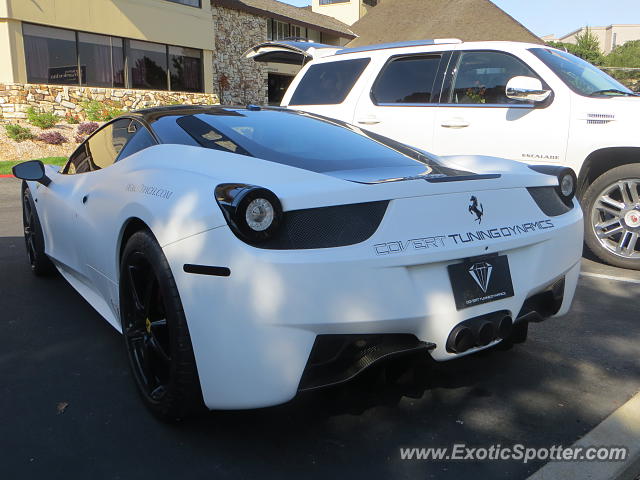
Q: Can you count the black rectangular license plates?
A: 1